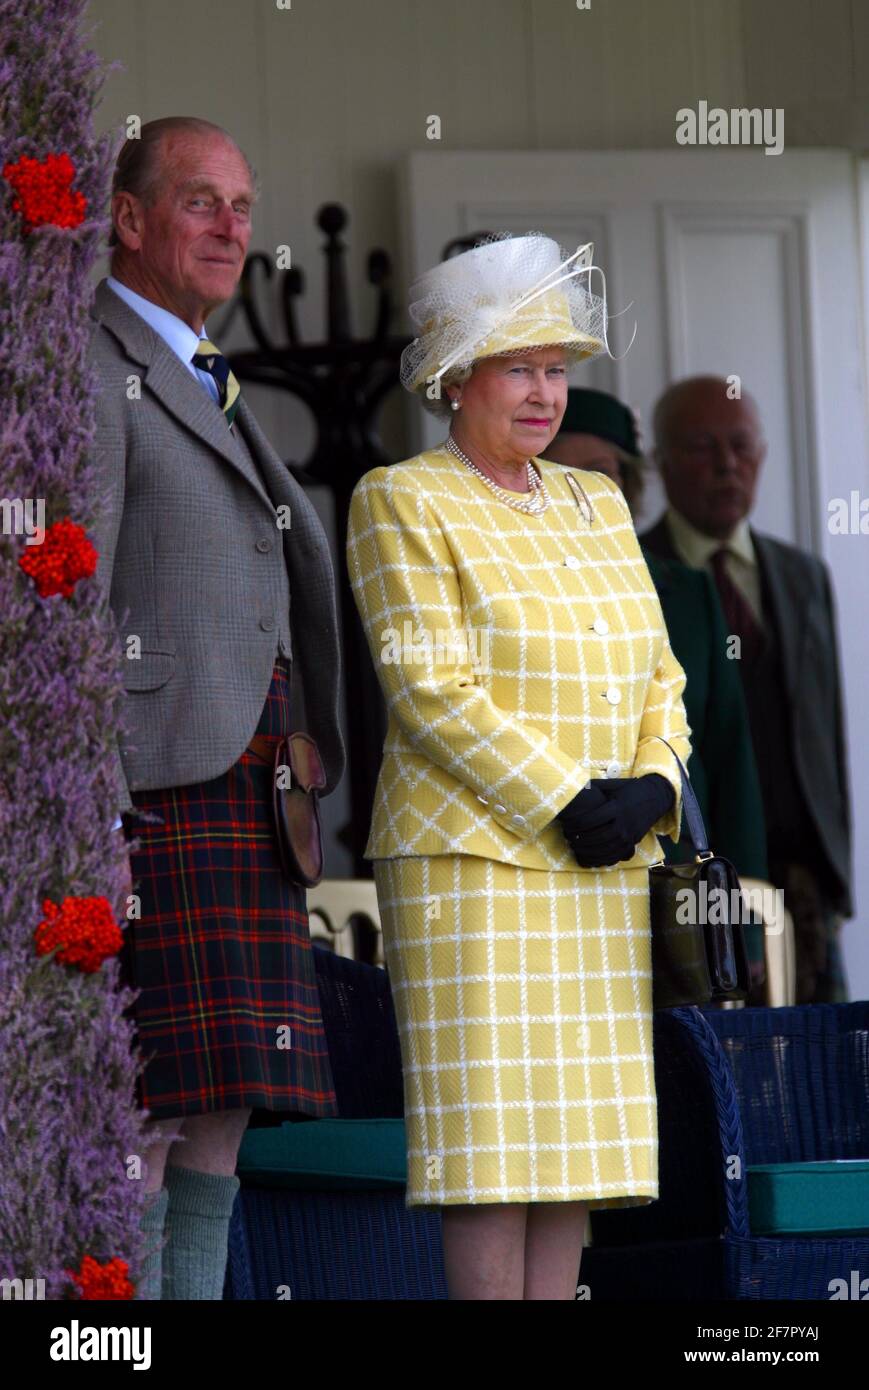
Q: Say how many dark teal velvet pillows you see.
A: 2